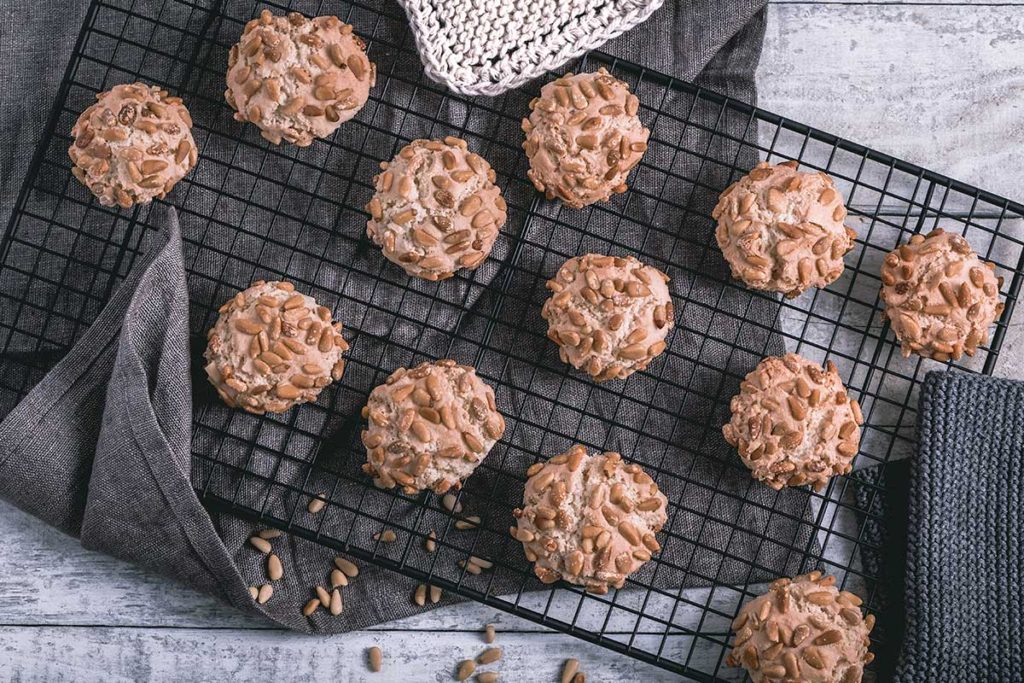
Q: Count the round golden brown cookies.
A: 12